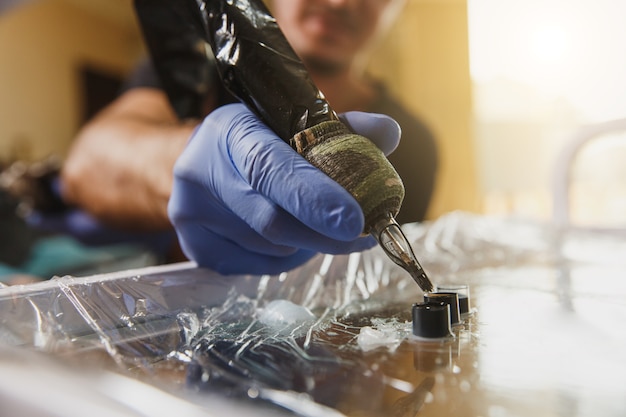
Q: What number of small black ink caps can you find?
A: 3